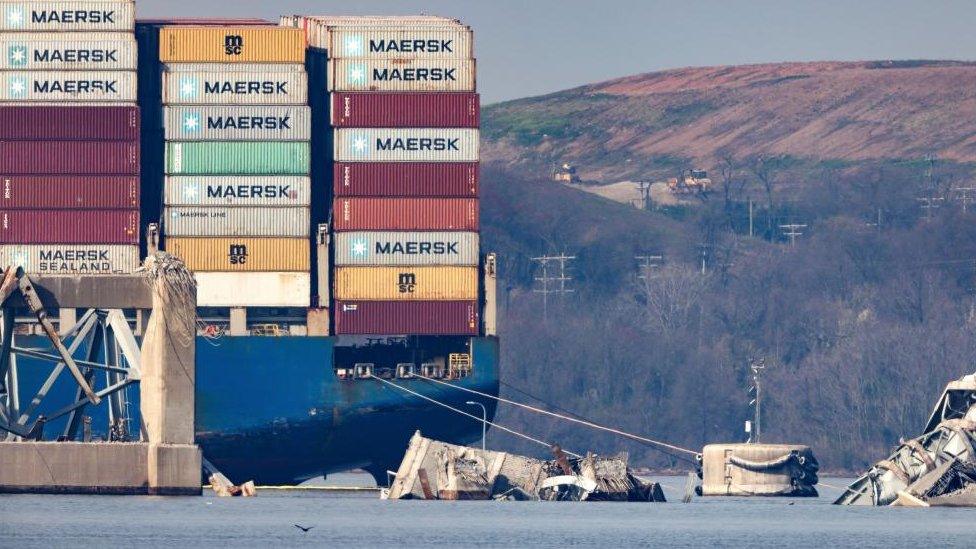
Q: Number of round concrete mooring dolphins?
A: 1